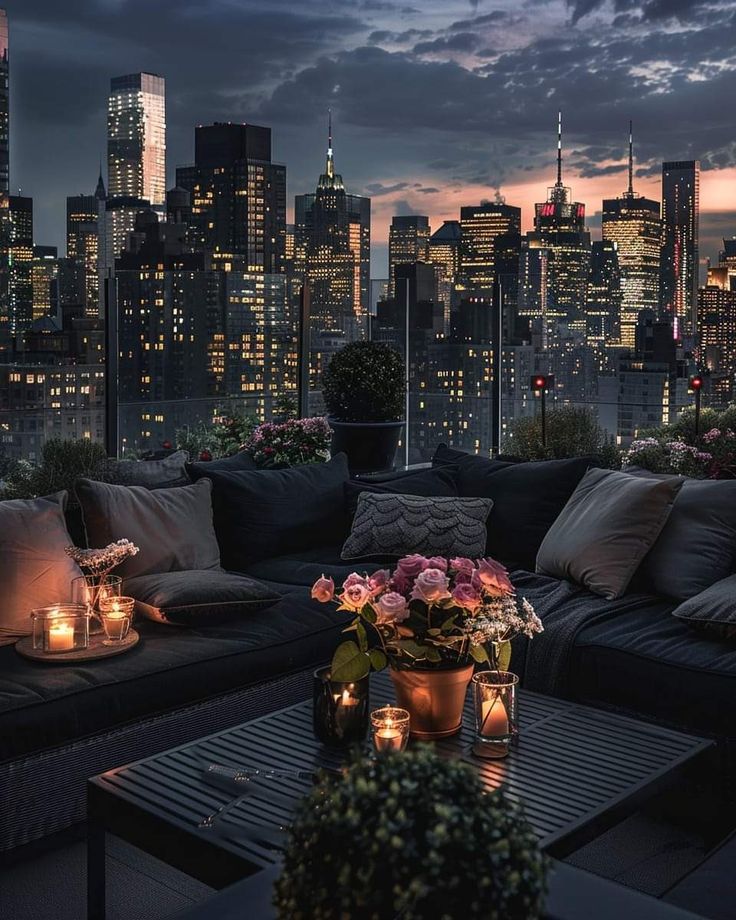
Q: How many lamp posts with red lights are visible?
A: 2